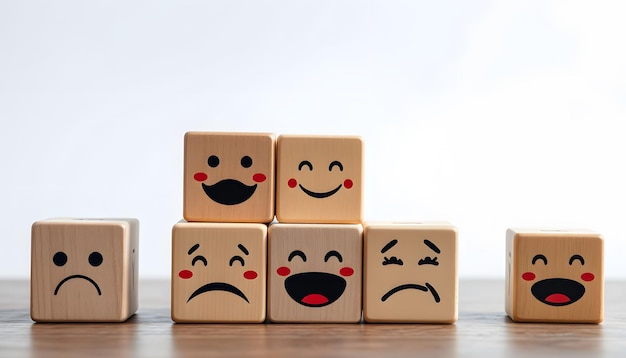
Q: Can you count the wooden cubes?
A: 7